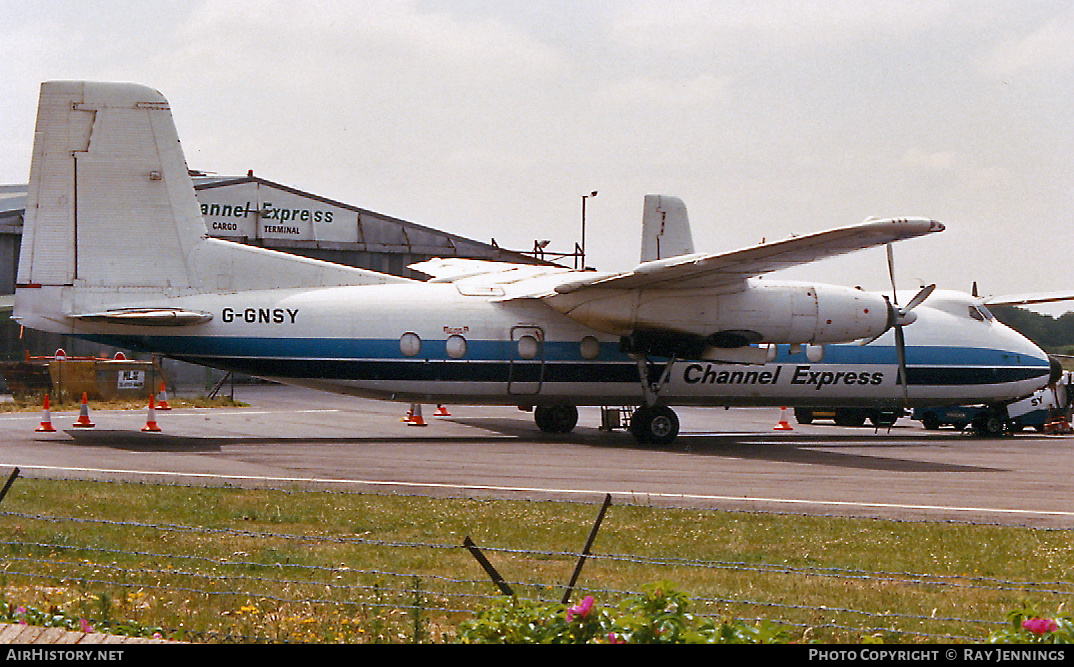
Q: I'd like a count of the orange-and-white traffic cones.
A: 8